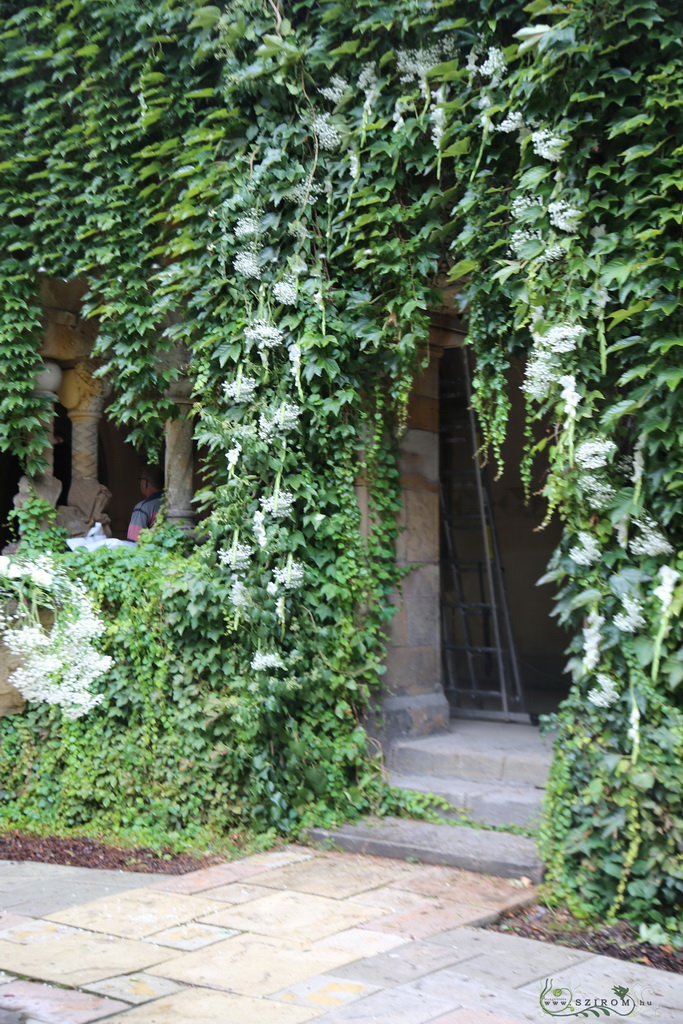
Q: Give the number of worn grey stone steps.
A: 3